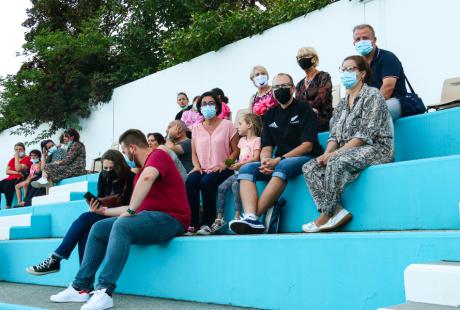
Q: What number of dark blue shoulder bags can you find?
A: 1